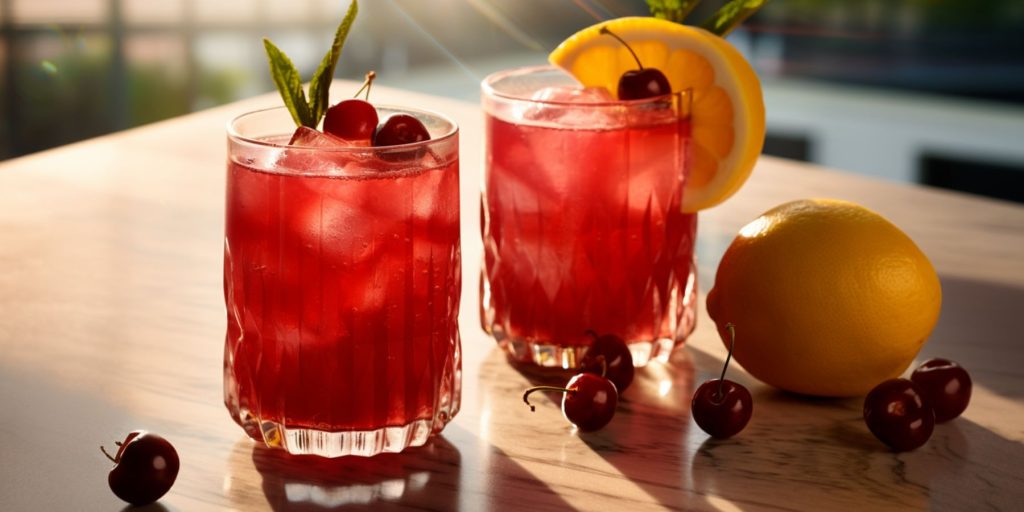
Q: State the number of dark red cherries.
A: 9